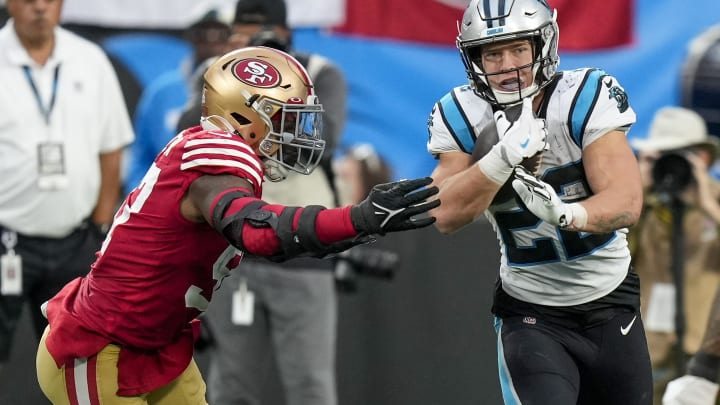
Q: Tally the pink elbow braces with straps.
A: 0